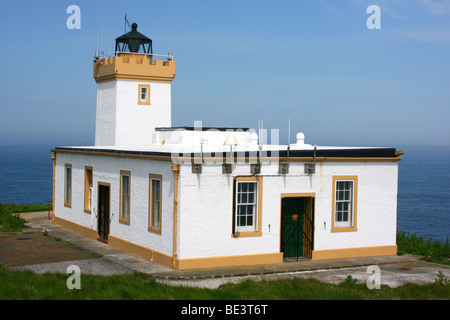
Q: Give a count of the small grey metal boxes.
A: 5